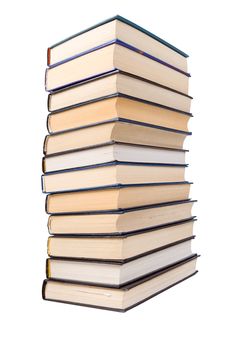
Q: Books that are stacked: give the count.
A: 12